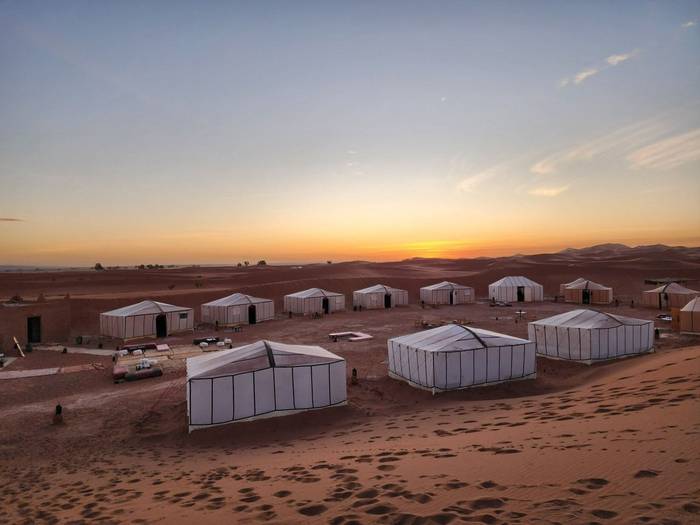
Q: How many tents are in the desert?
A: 12